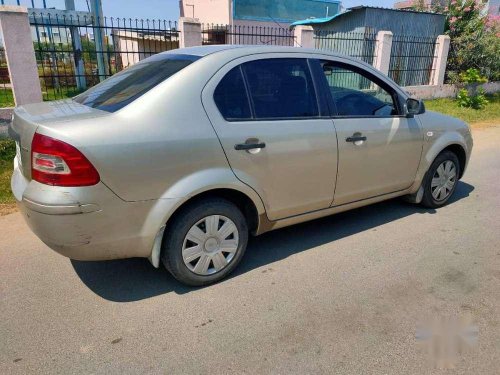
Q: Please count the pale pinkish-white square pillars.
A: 5